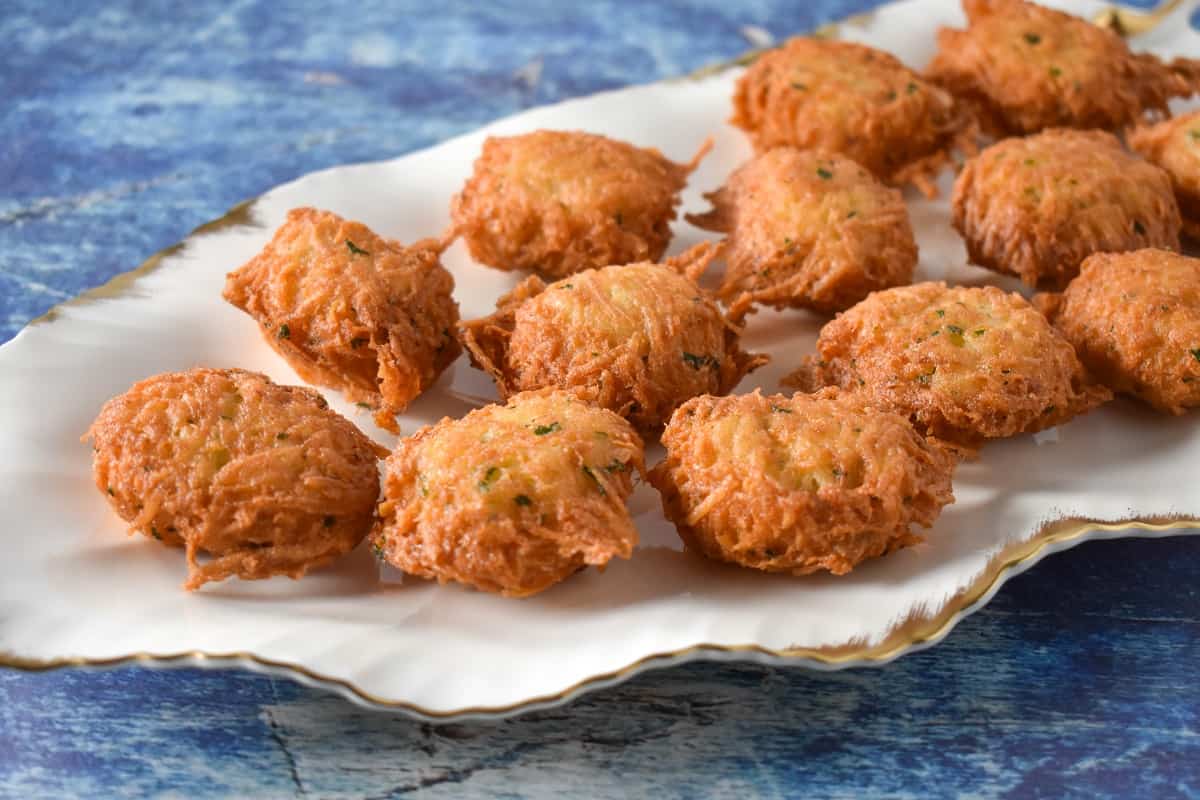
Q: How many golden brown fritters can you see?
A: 13